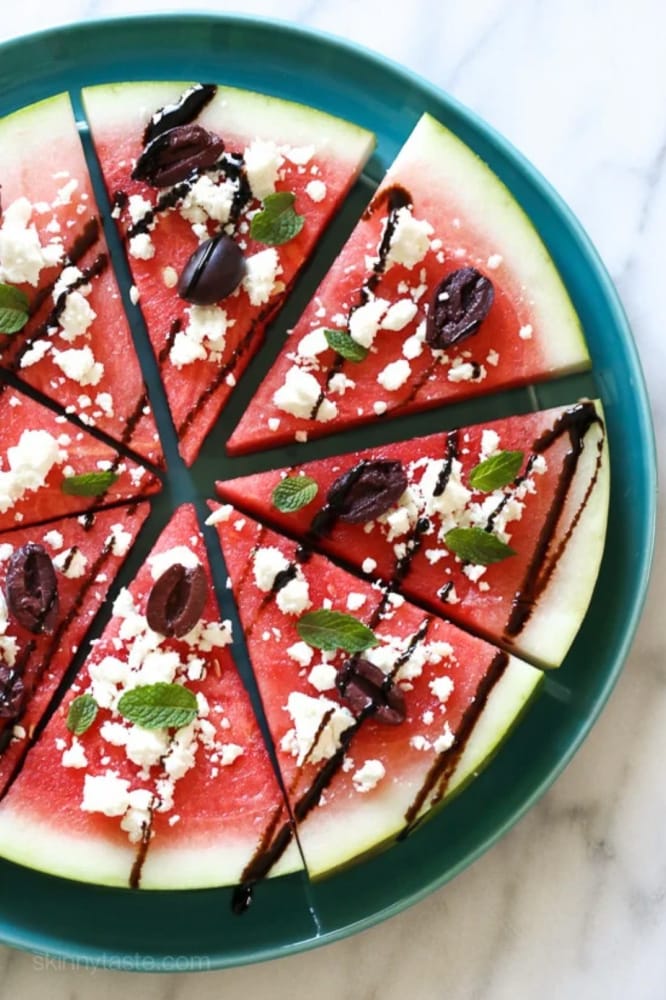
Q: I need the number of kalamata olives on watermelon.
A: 8